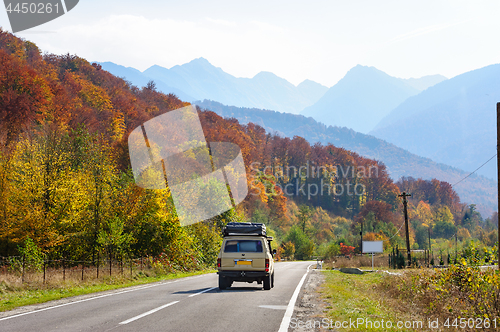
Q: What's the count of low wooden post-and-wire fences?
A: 1